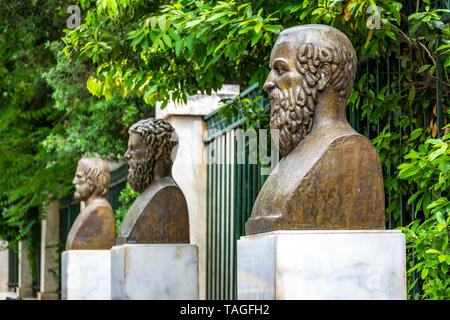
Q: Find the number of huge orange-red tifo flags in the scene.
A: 0